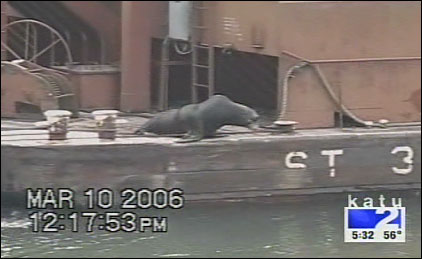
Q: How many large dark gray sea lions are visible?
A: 1